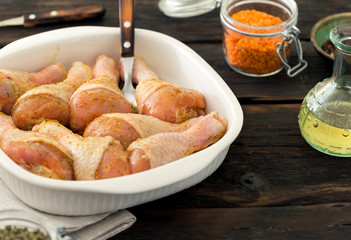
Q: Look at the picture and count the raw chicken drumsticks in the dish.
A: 8